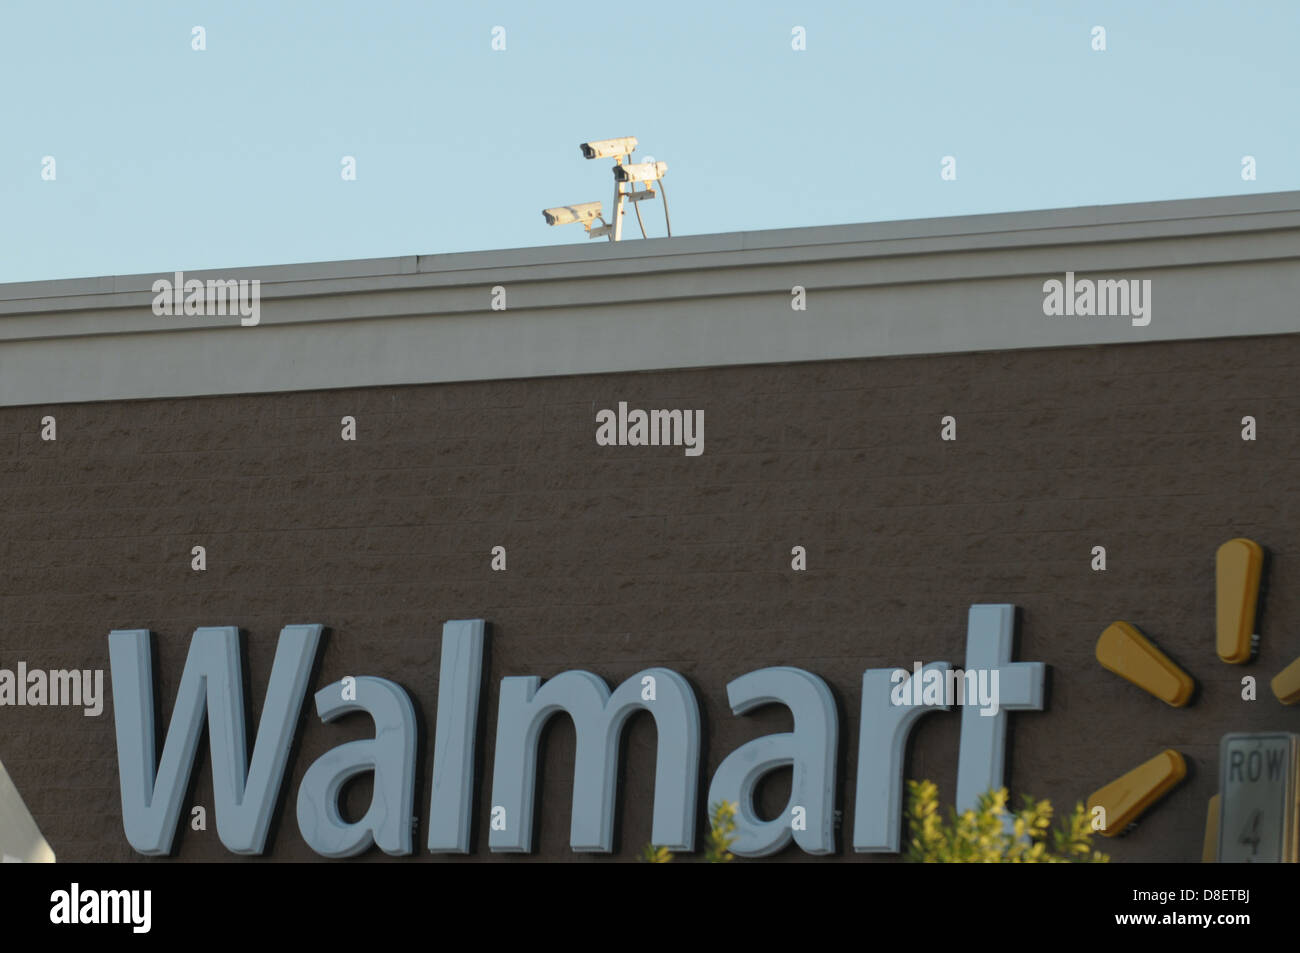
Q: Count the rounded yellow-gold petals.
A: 5